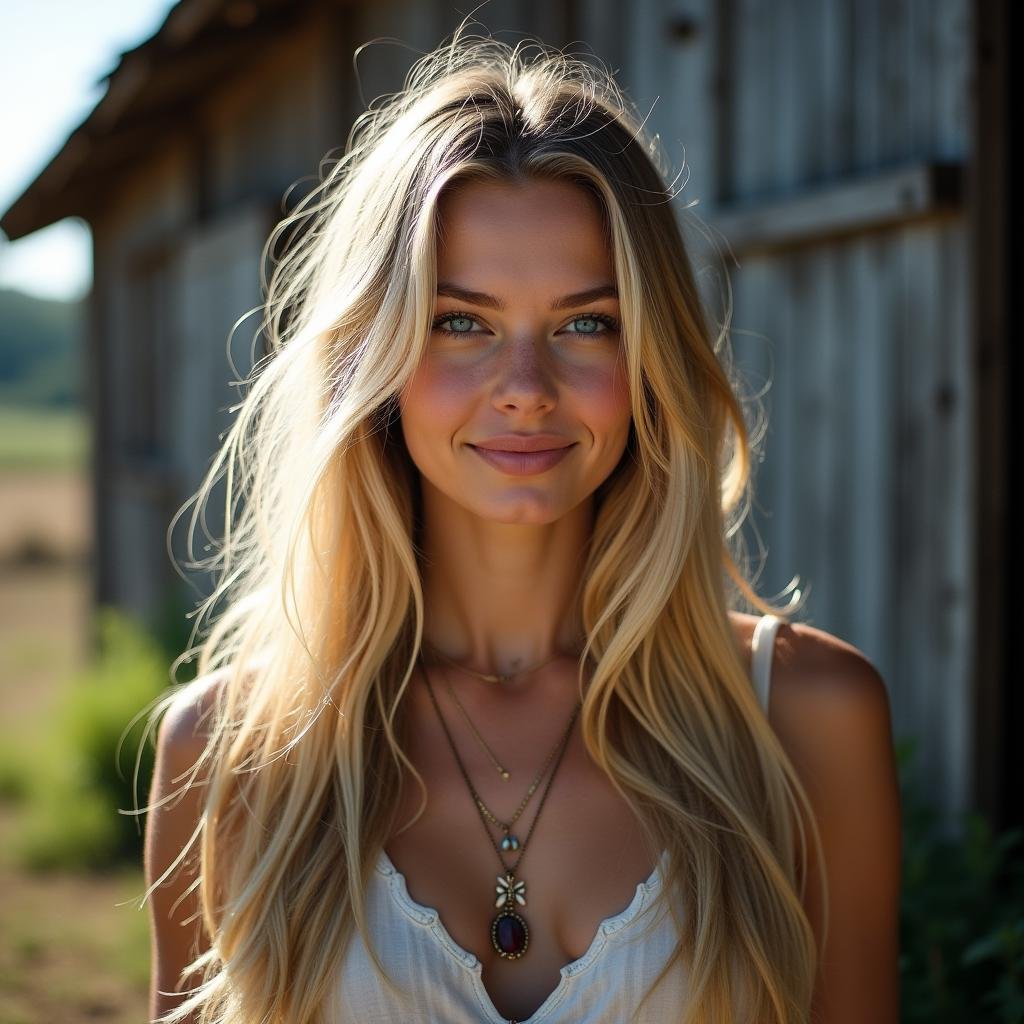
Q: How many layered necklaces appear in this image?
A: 4